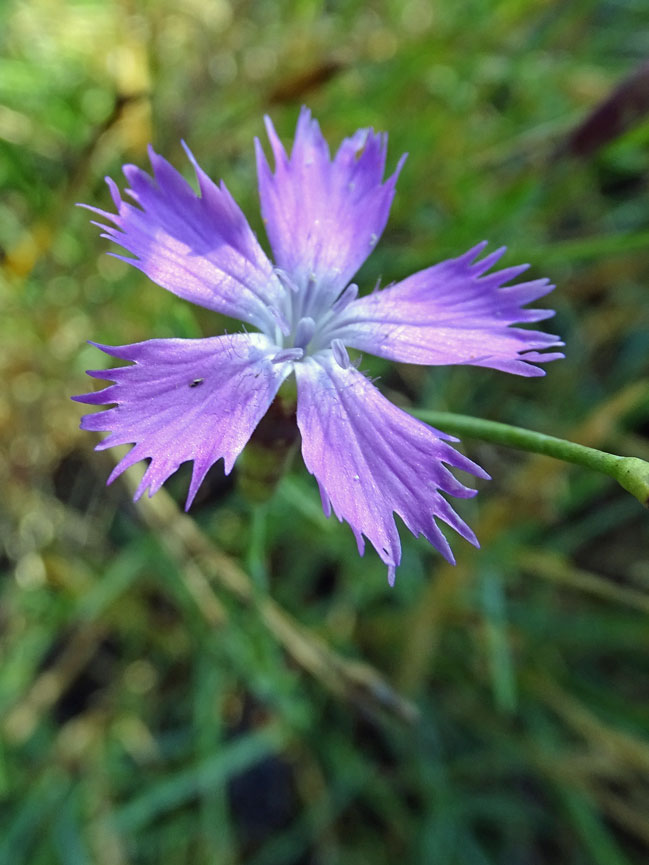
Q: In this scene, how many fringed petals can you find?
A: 5